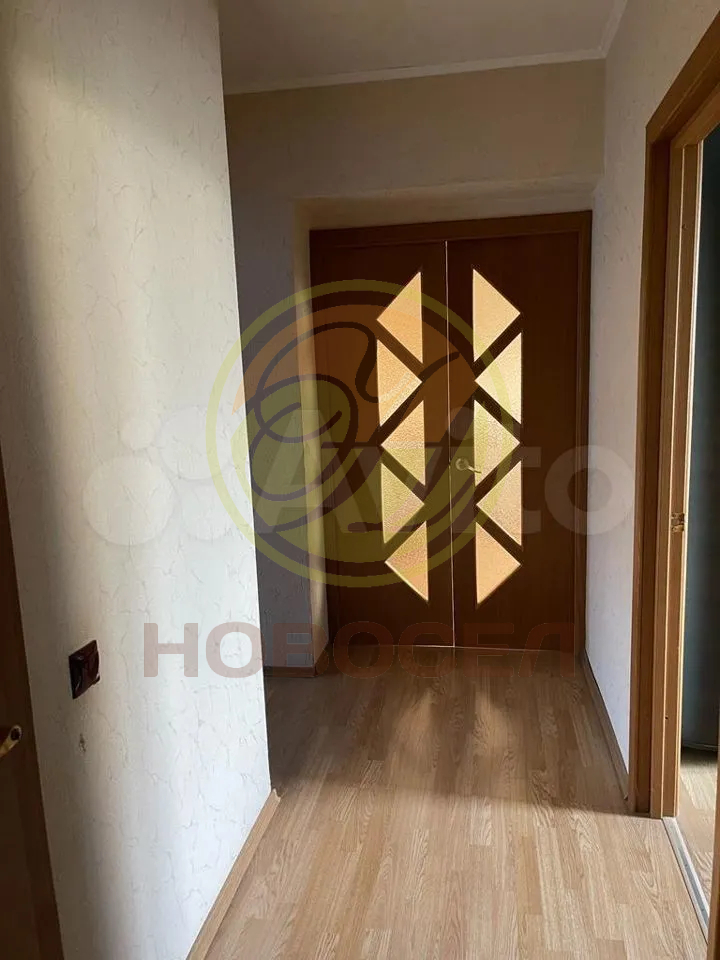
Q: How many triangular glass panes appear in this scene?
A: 10